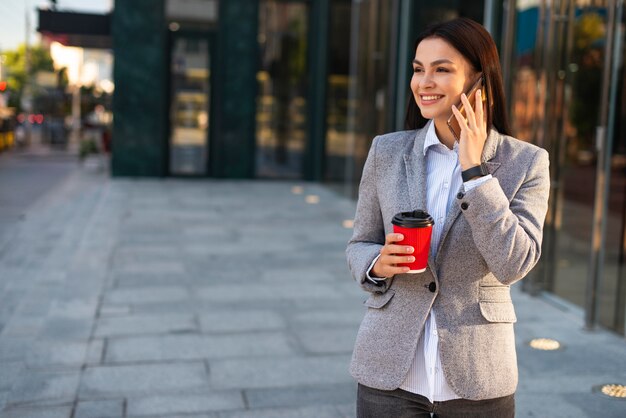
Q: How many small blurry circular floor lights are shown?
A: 5